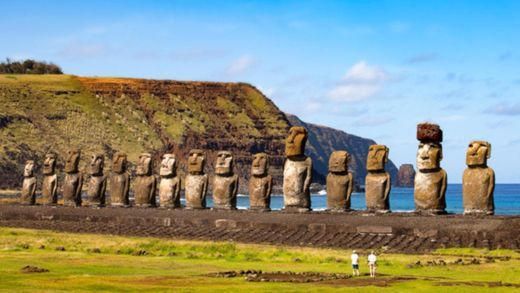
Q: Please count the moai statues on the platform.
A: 15